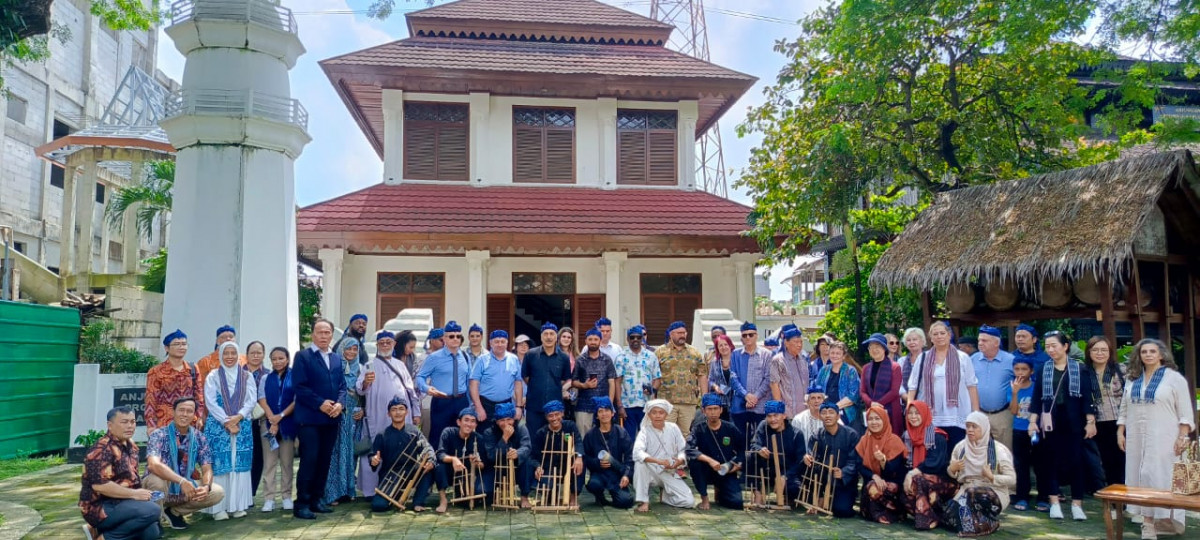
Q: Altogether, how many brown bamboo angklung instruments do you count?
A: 6